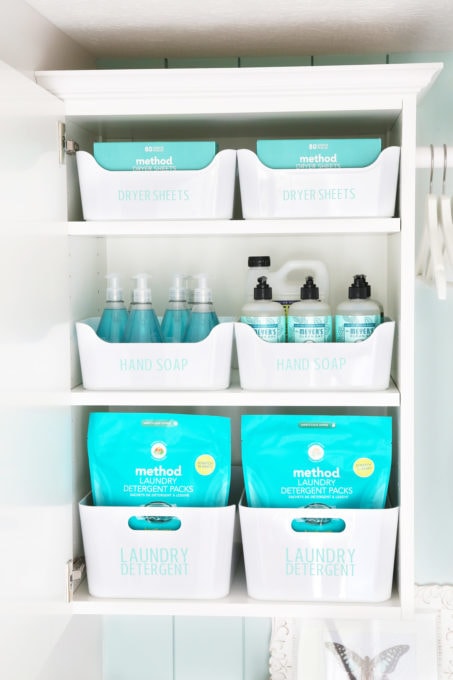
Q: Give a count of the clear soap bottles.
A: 4